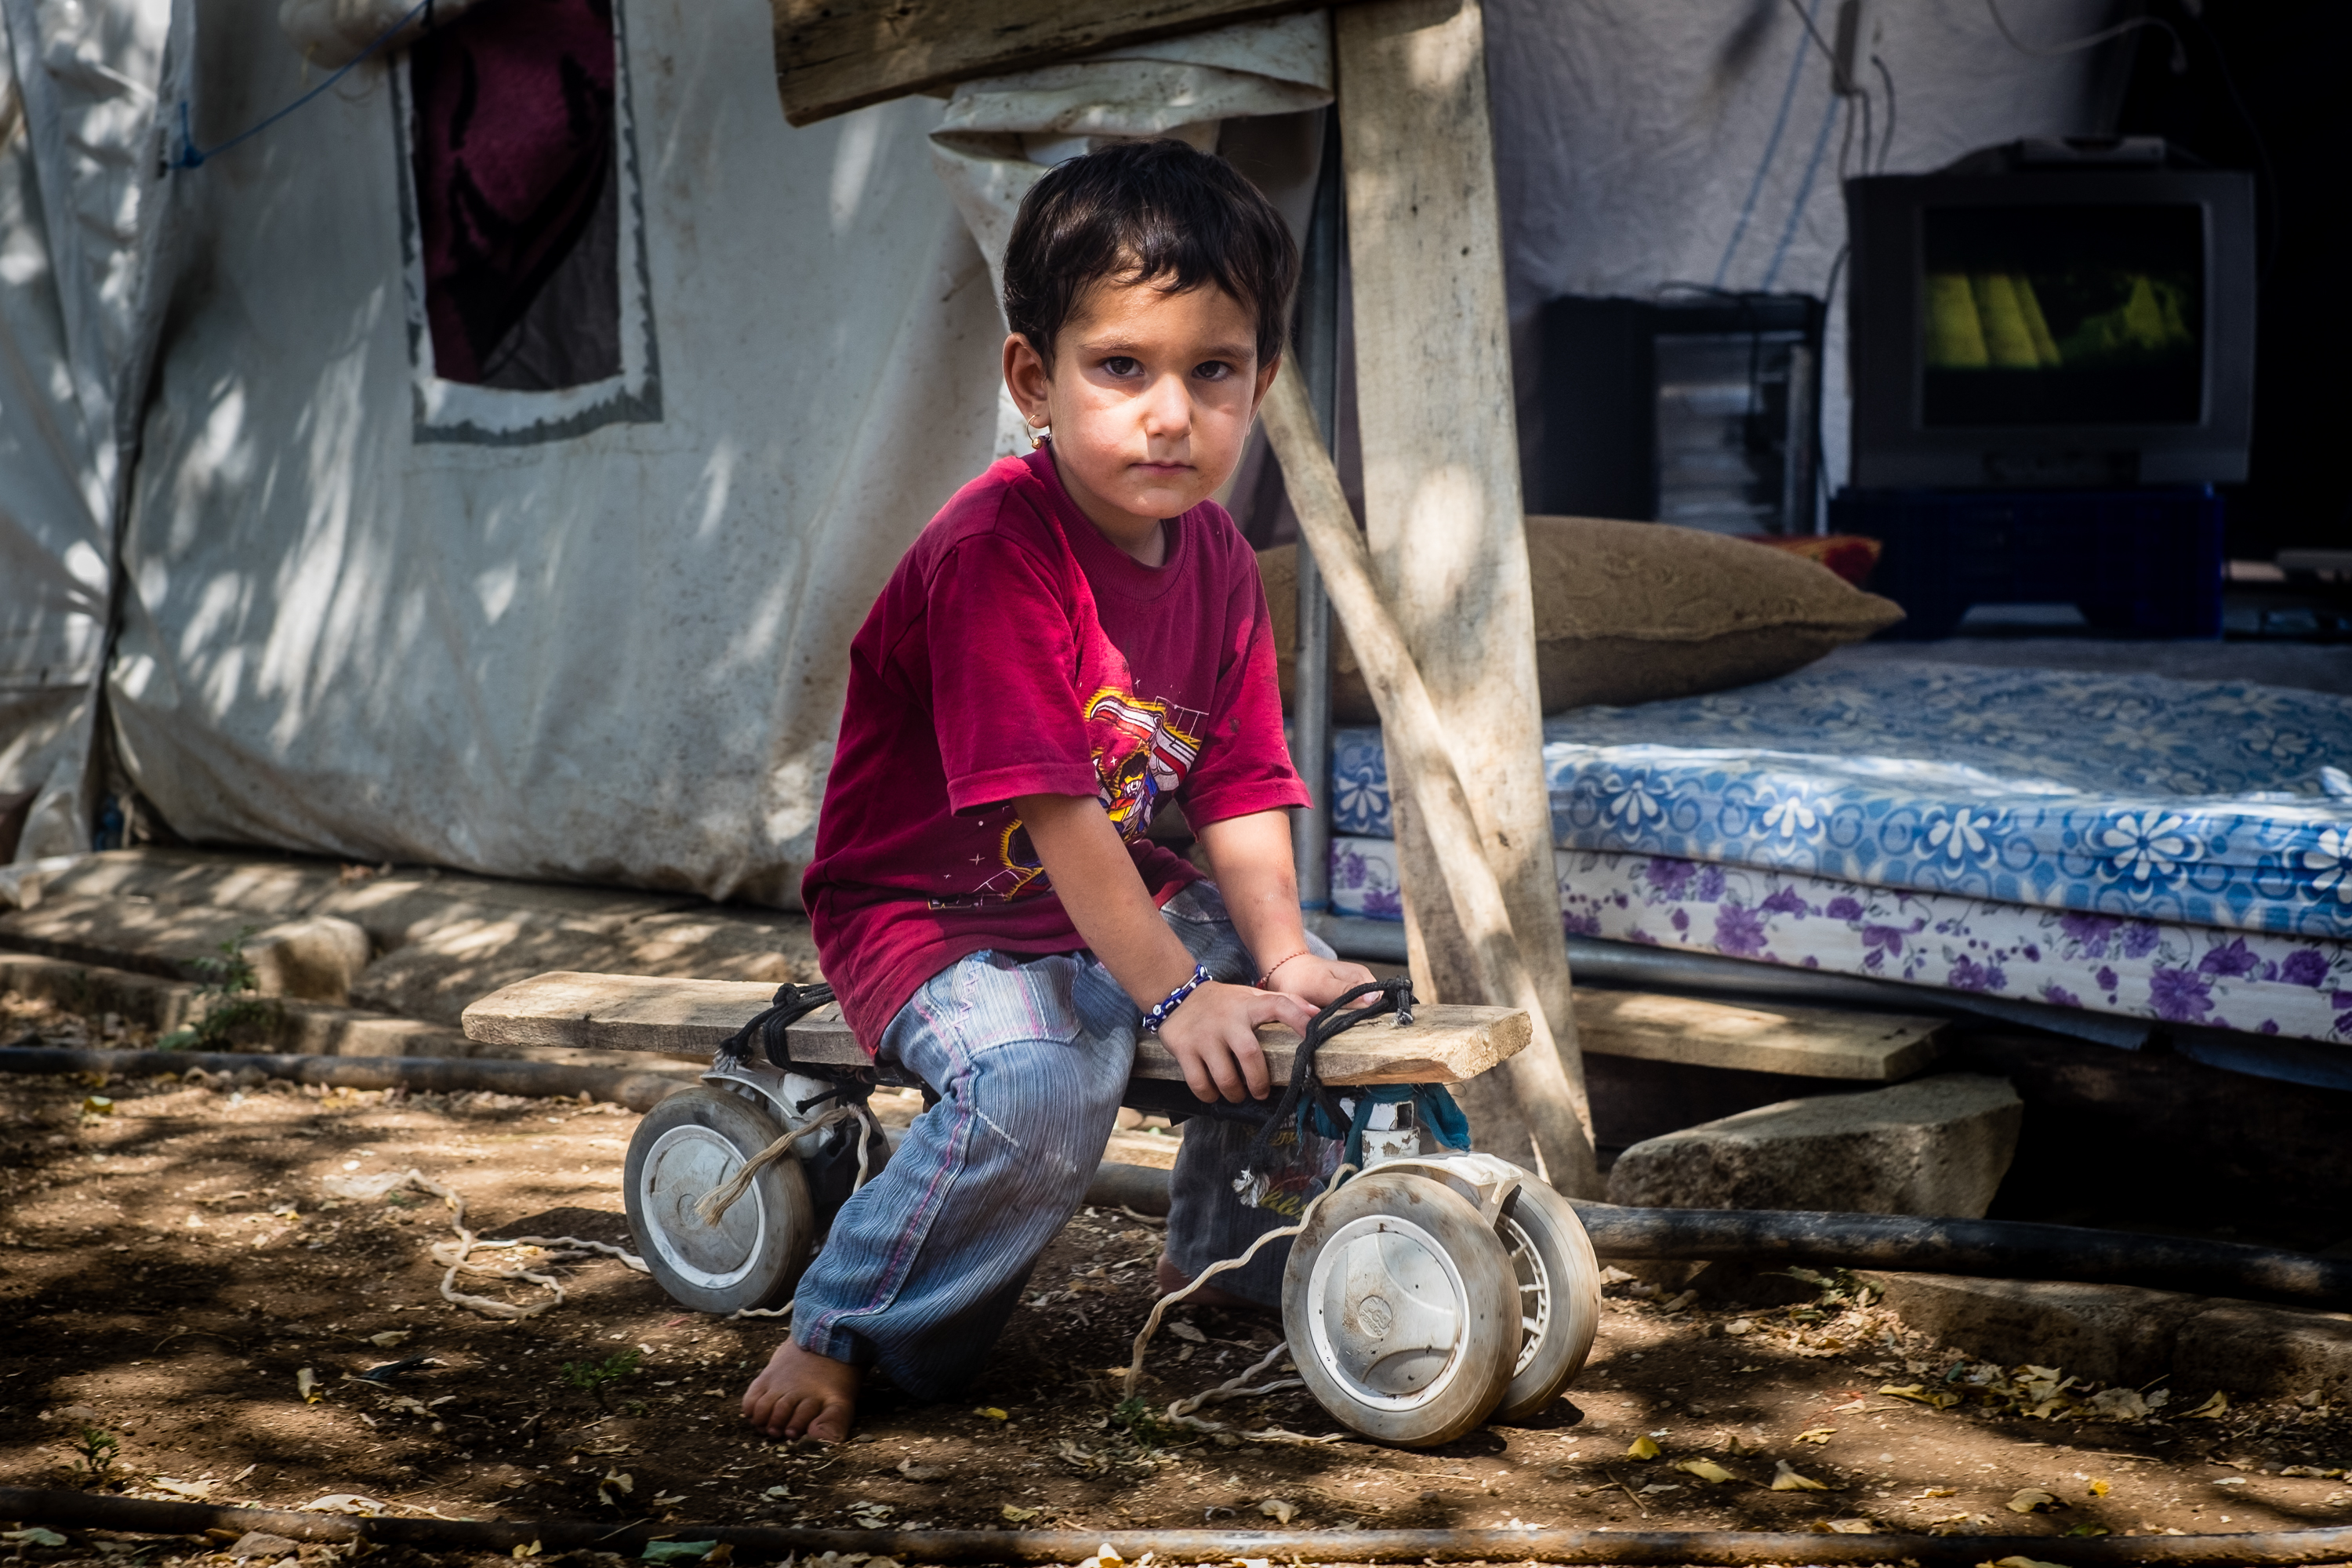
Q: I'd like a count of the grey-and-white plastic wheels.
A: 3